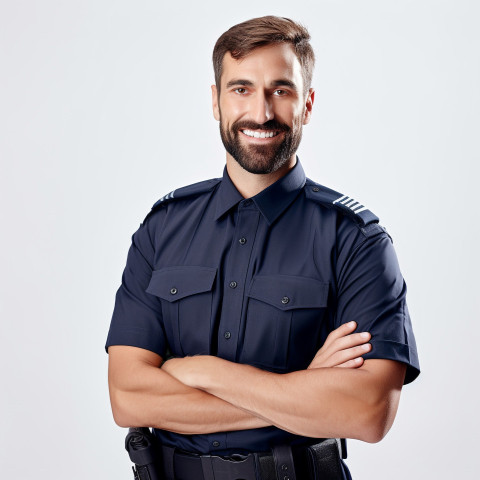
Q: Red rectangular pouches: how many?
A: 0